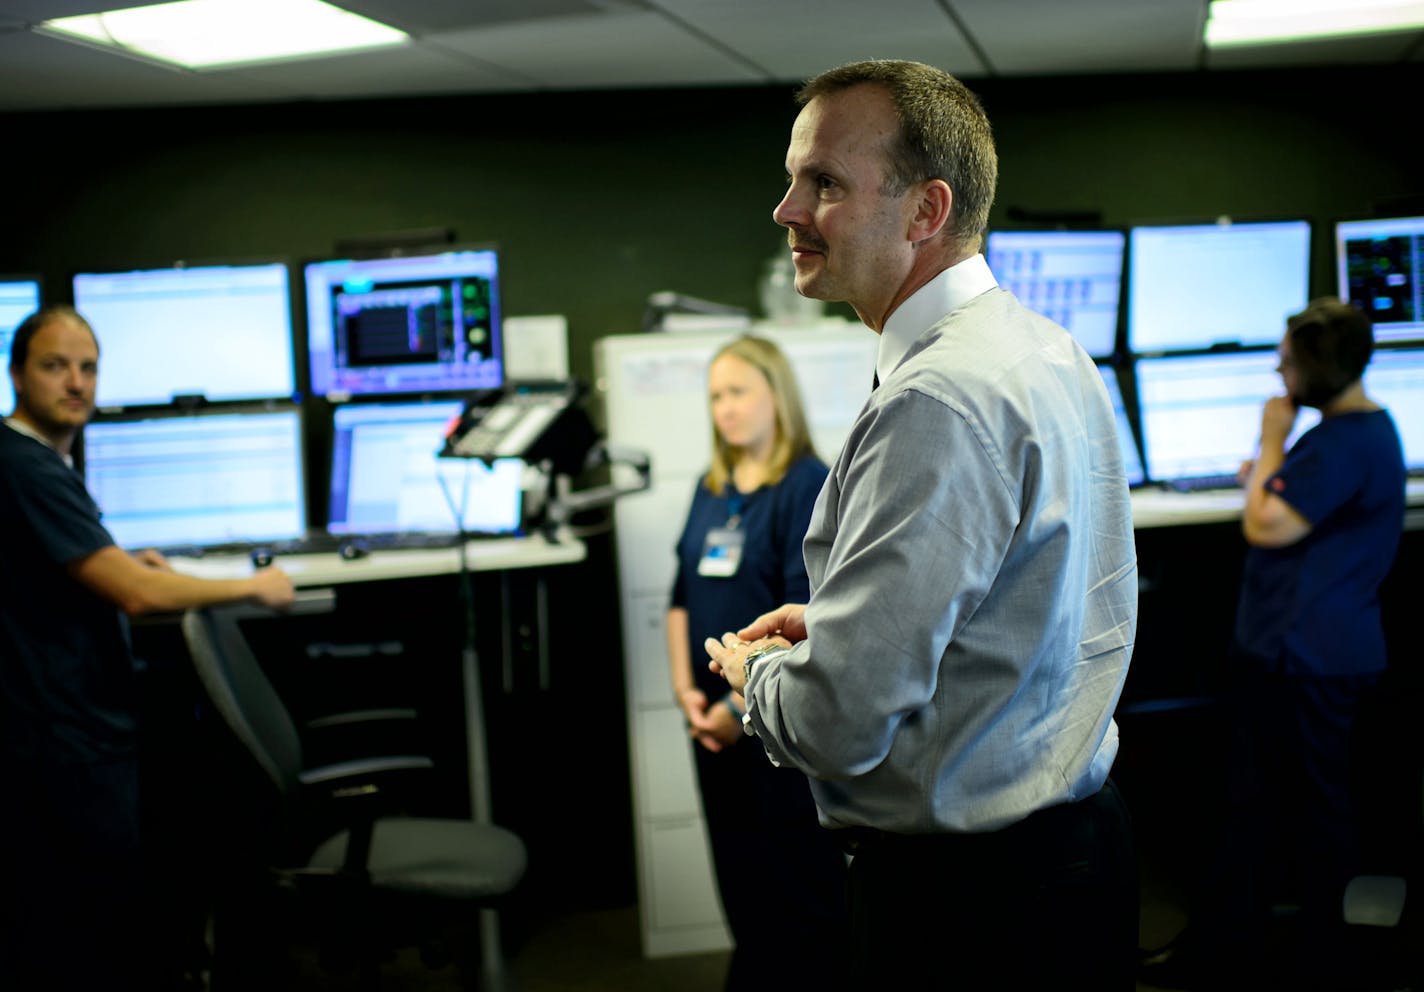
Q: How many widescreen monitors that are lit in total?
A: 11